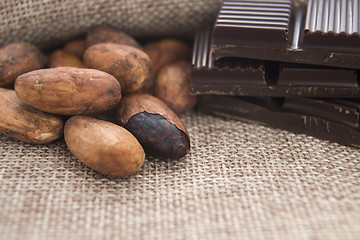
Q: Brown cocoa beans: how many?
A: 11